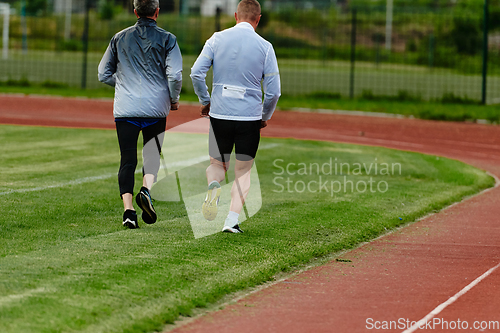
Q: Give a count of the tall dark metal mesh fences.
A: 1